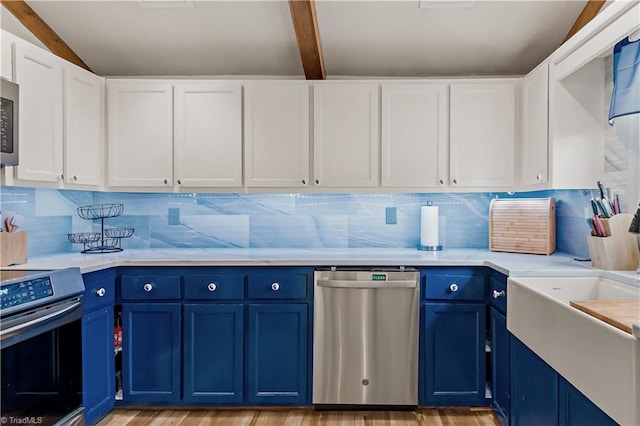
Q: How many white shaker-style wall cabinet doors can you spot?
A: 9